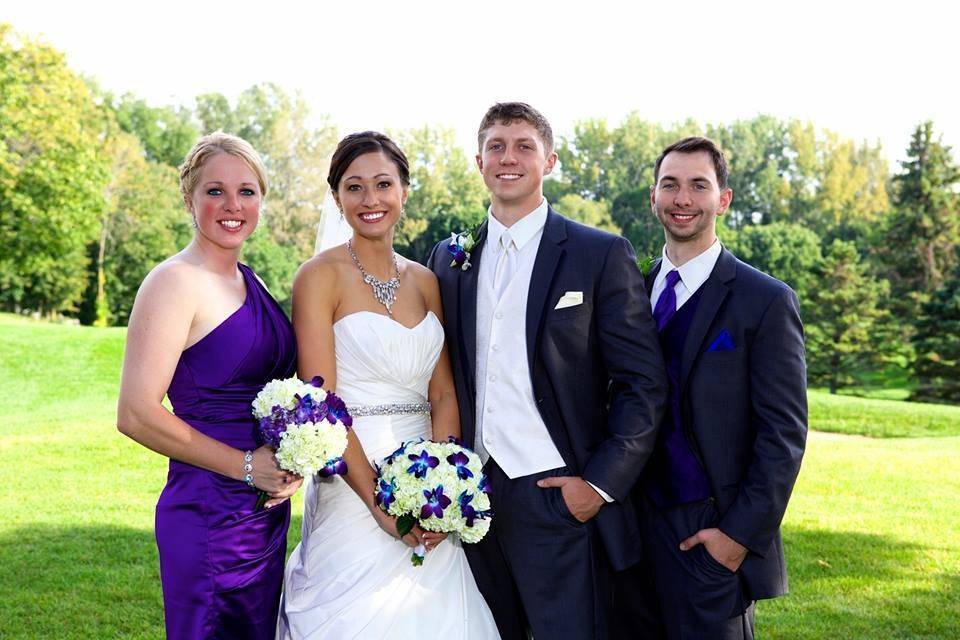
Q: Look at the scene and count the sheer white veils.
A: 1